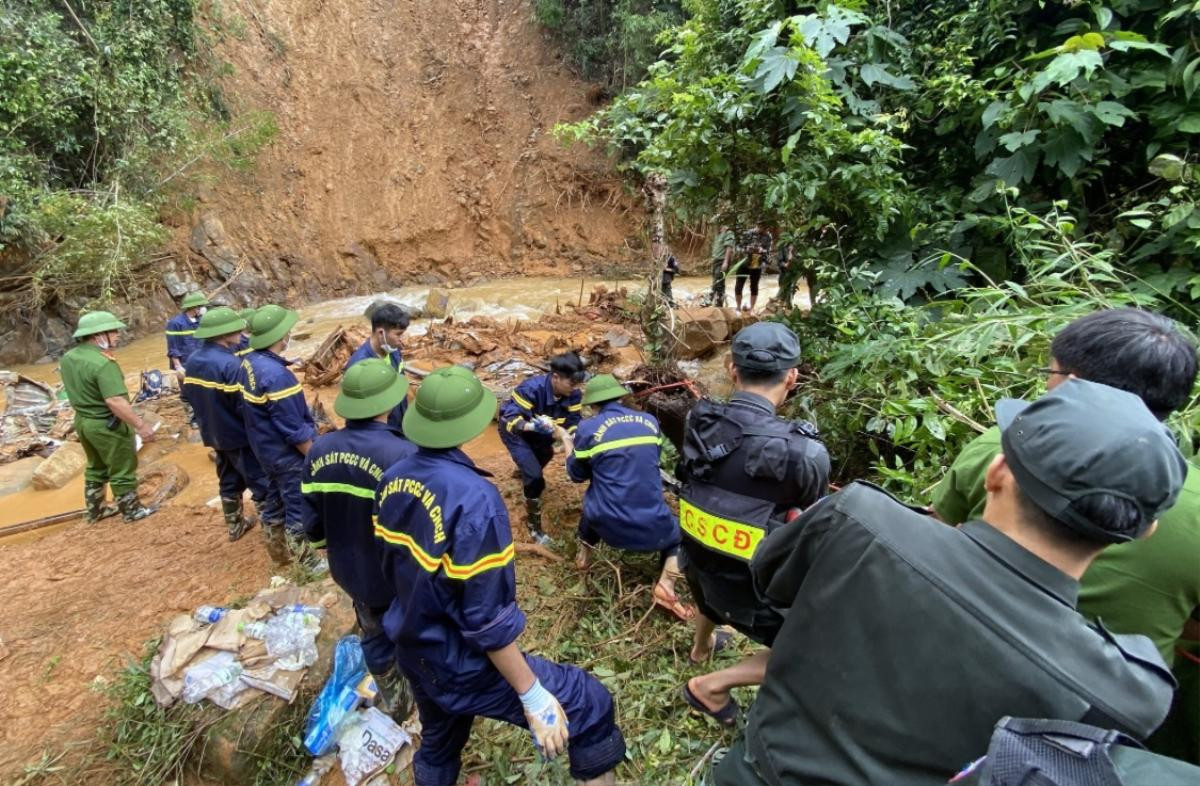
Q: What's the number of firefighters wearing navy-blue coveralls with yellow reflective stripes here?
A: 9